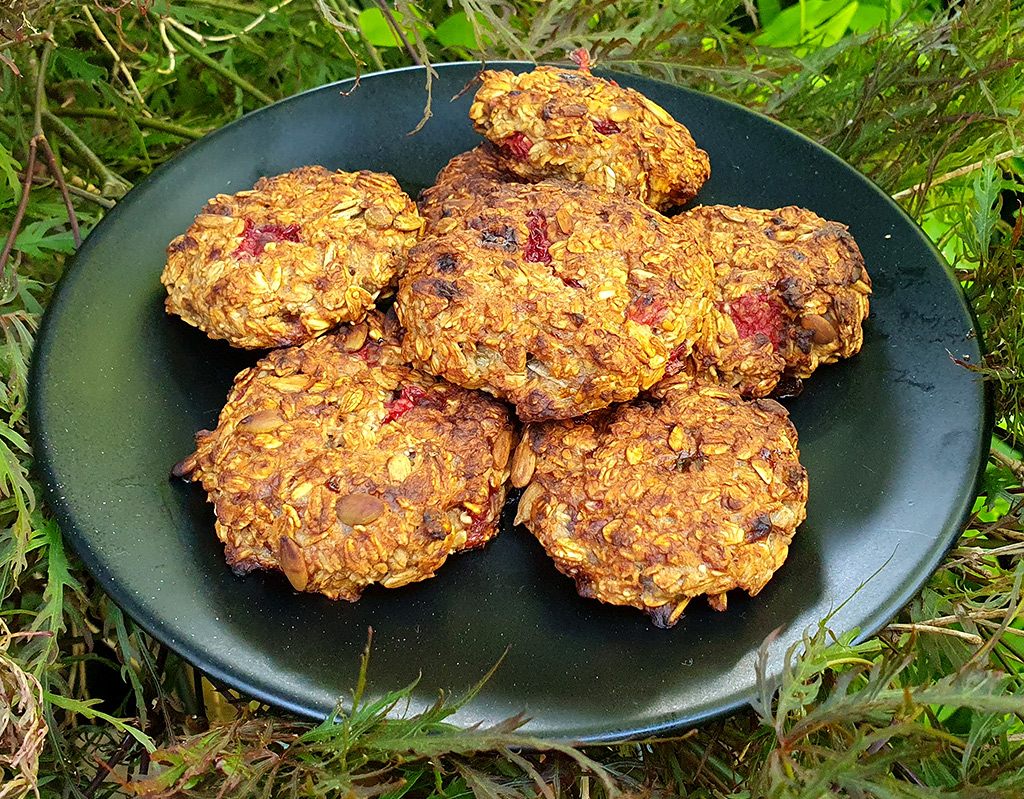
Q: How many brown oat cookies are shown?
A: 7